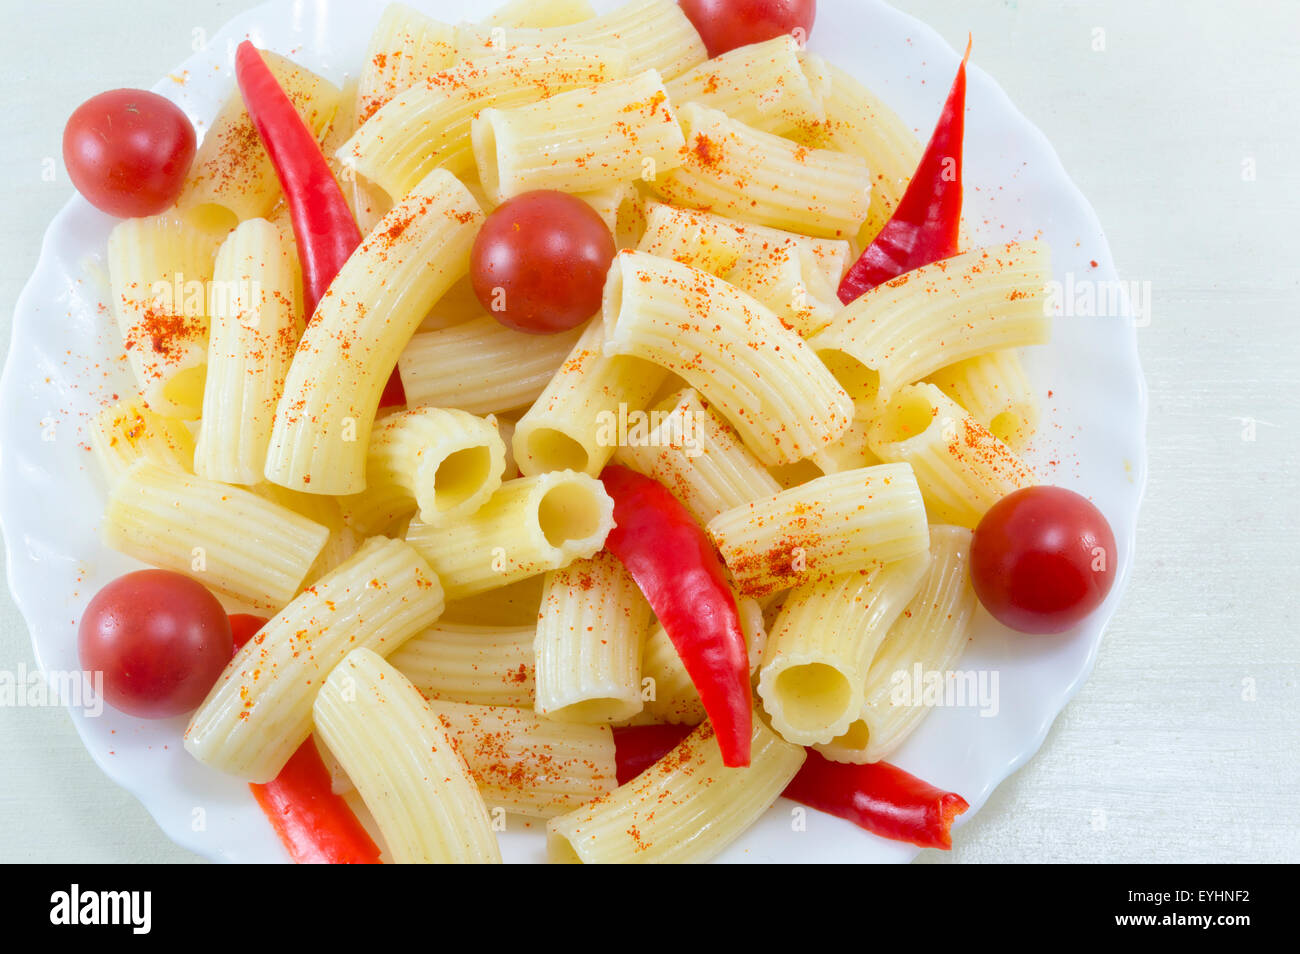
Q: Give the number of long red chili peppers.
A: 5